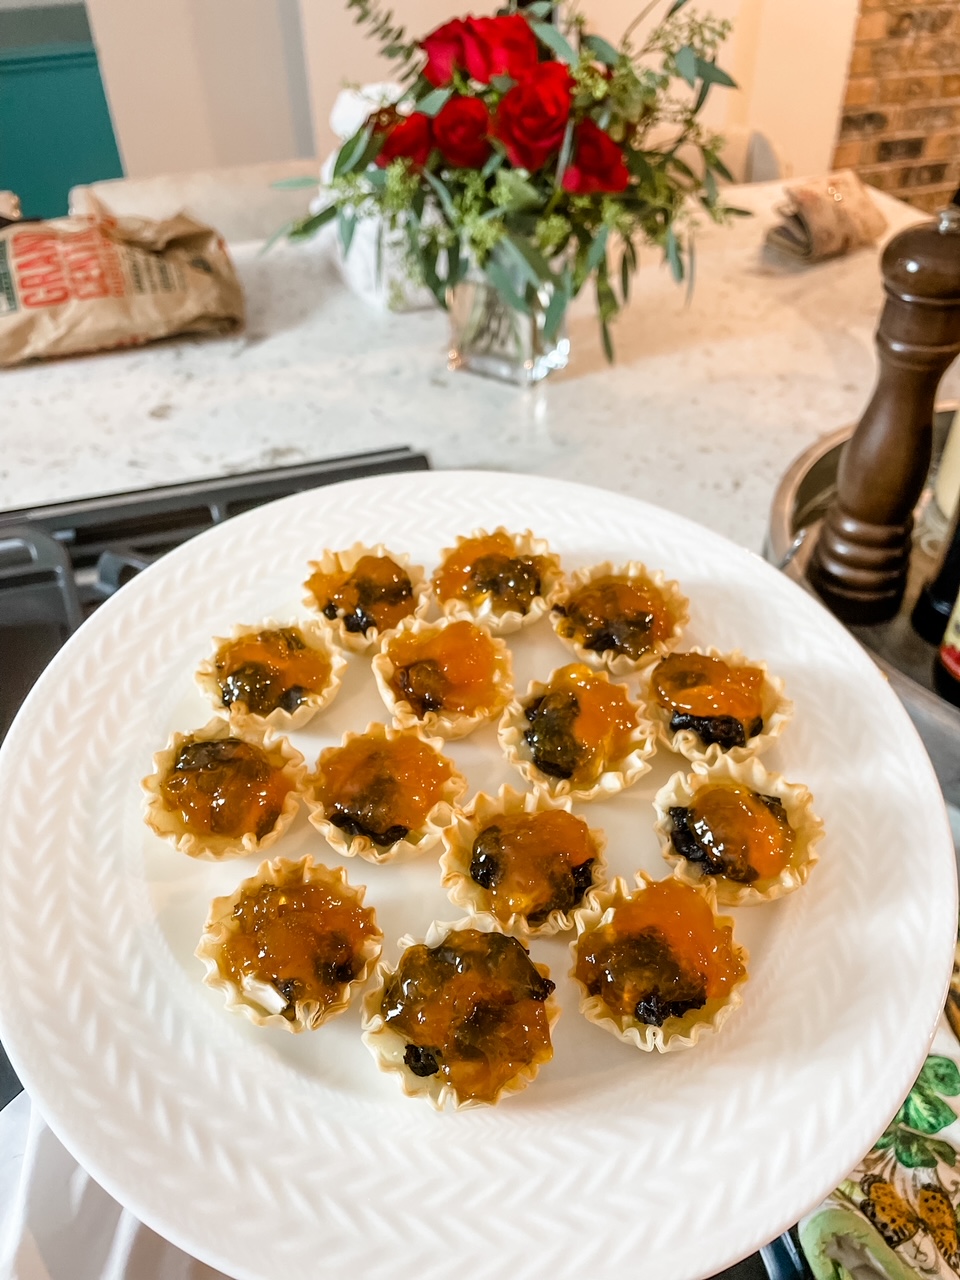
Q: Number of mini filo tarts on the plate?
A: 14